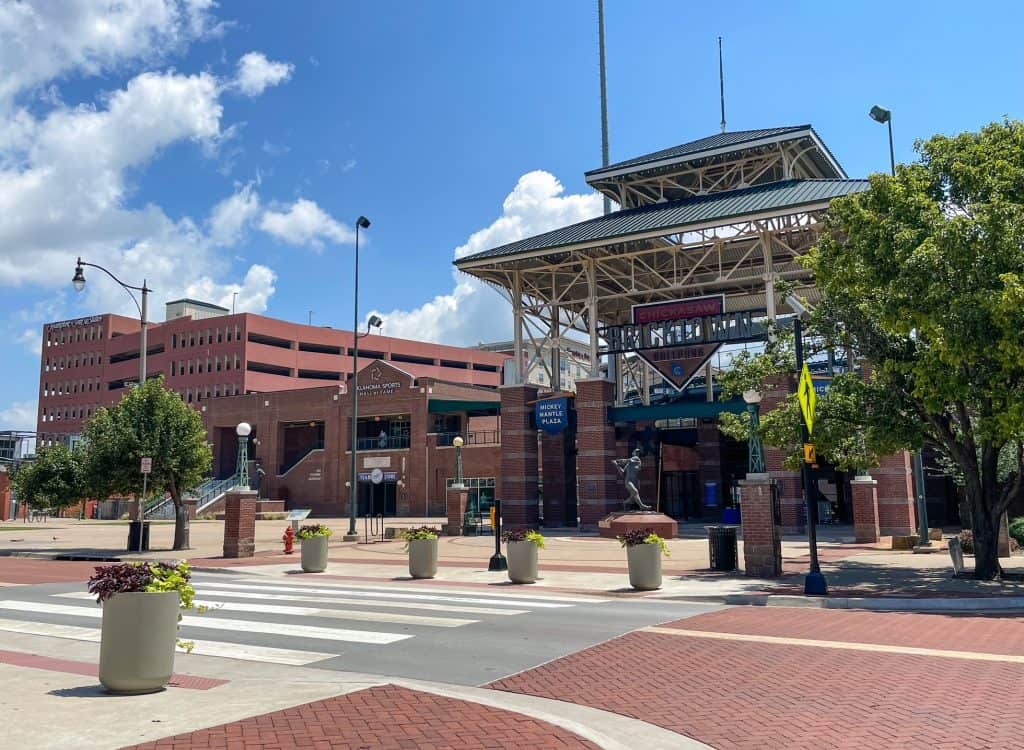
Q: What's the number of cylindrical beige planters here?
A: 5